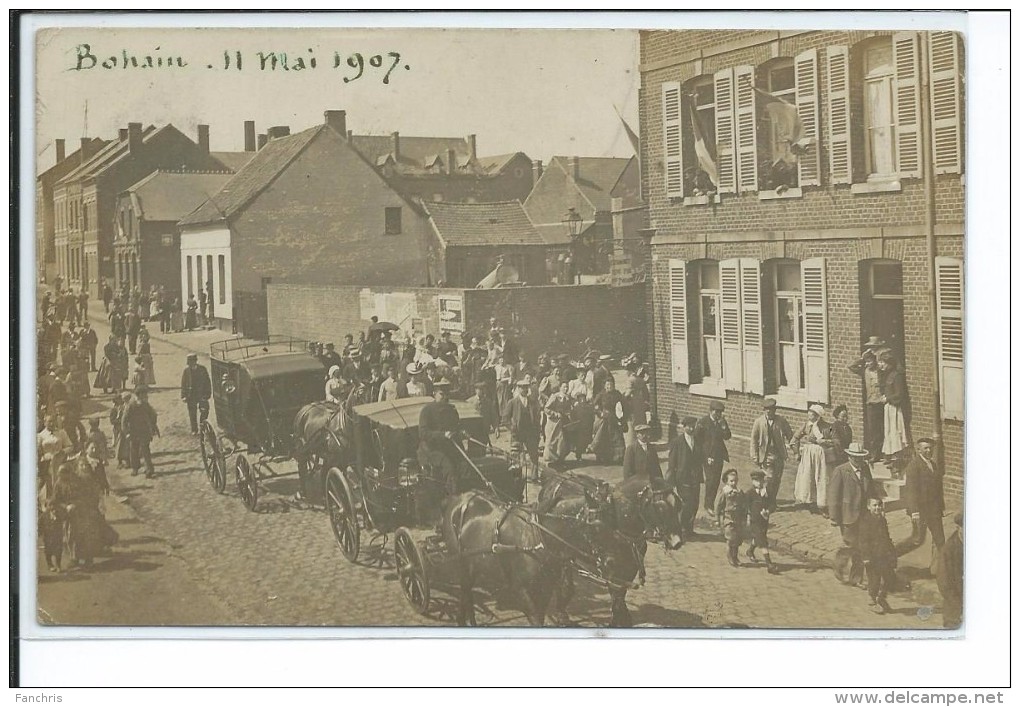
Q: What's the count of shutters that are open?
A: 12